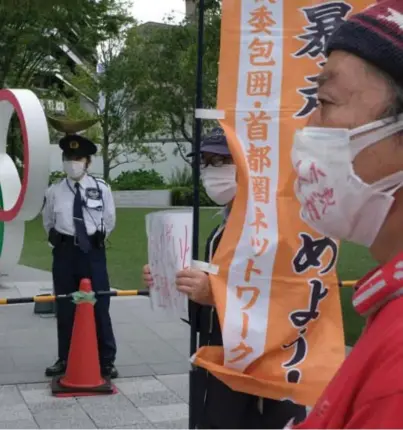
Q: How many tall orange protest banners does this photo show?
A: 1